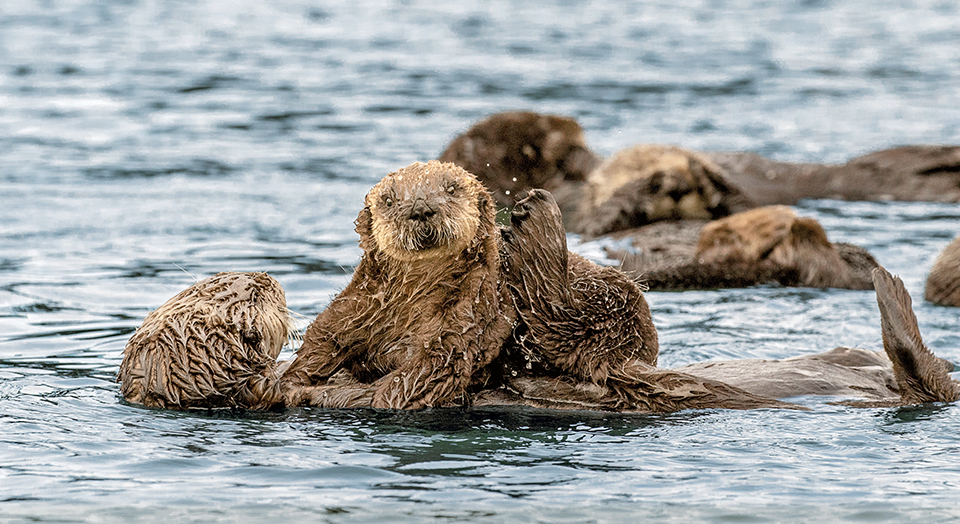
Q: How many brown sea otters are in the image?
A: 6